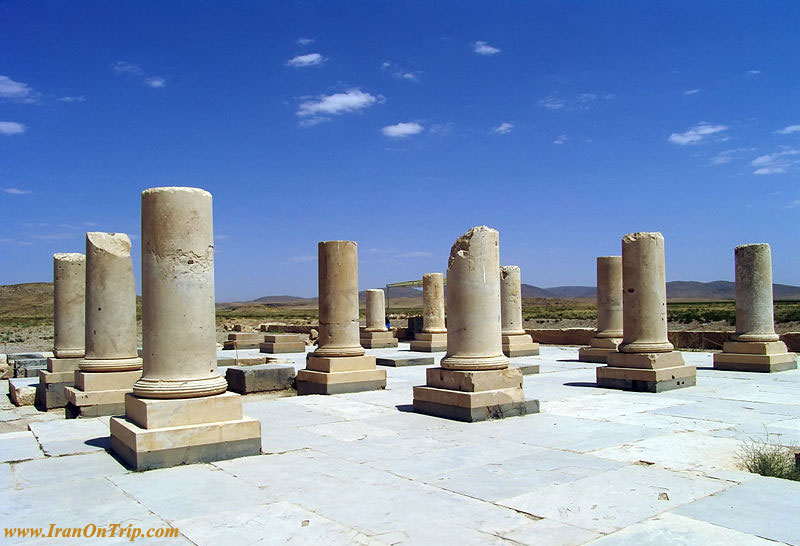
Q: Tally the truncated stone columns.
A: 11